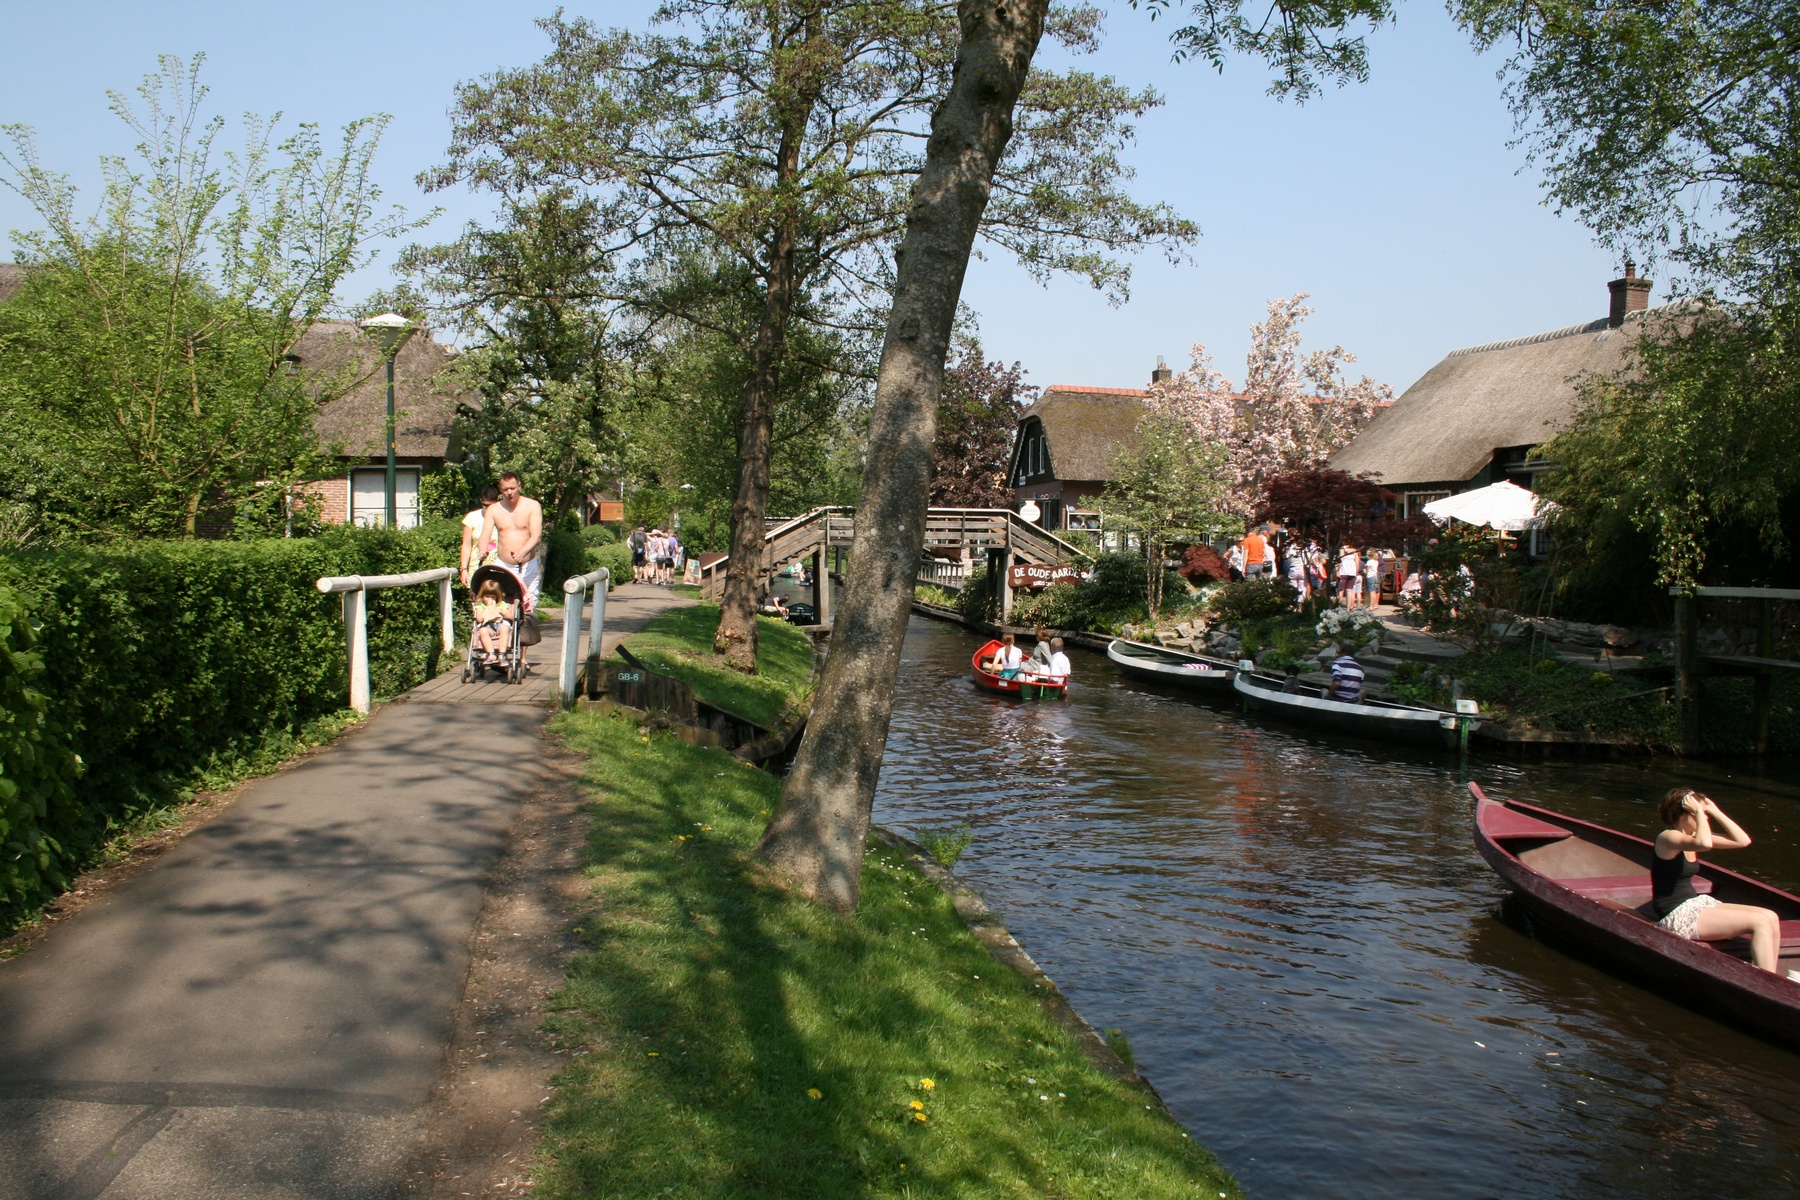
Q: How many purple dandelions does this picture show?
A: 0